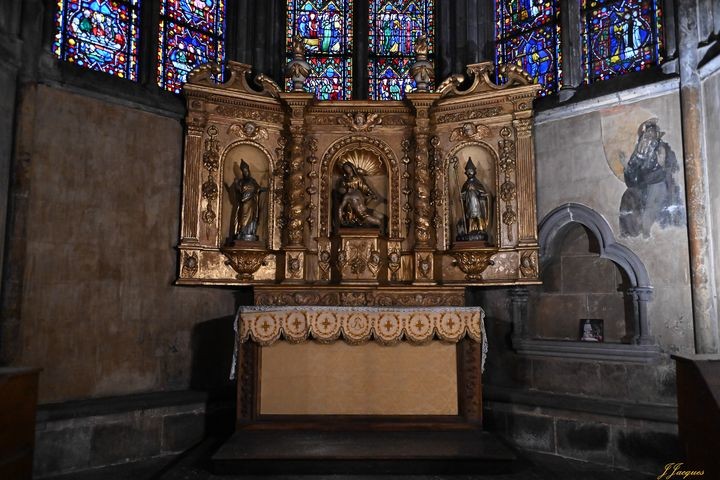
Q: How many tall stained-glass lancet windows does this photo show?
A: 6